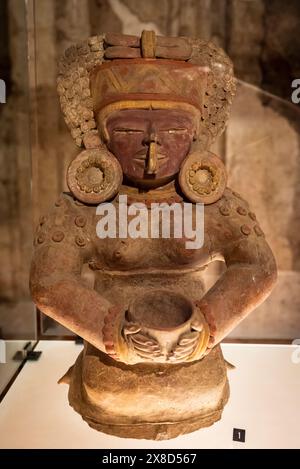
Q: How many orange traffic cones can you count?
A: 0